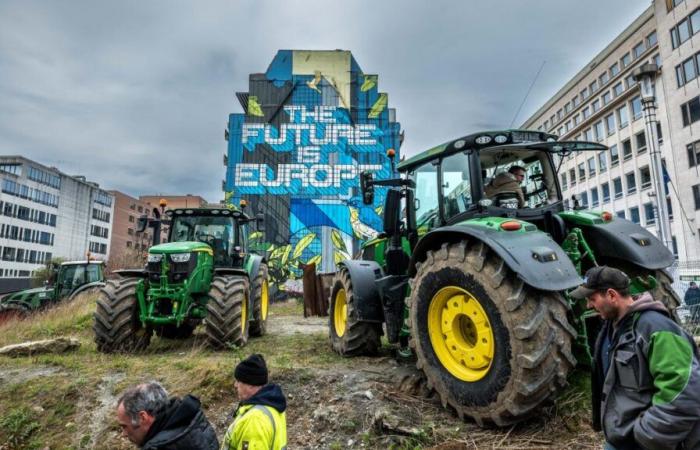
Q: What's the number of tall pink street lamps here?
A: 0